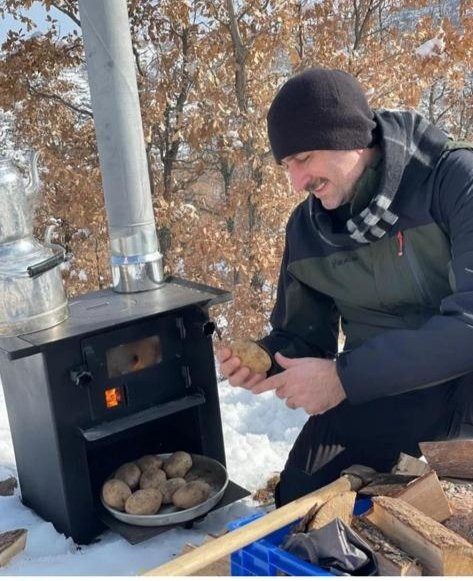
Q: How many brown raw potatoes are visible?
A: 9